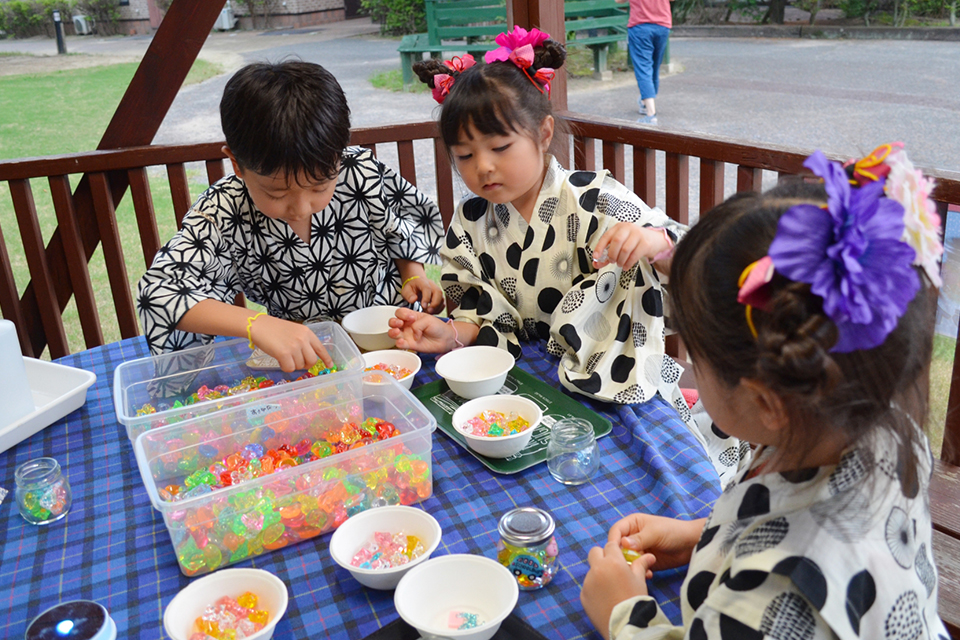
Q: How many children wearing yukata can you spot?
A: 3